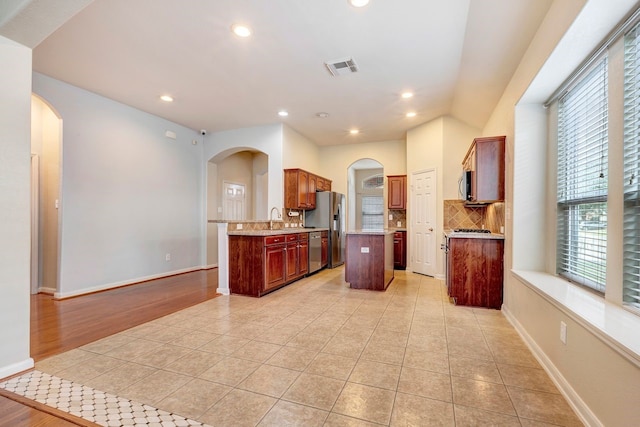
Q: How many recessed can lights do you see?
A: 7